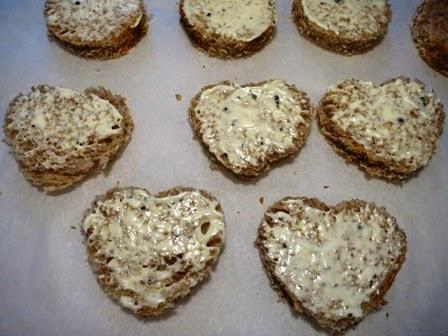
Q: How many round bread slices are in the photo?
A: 4